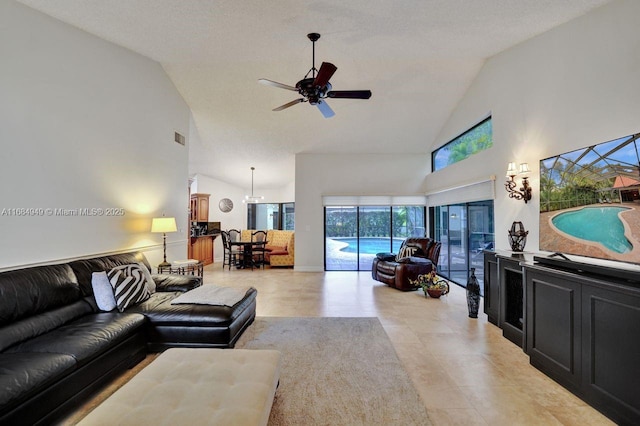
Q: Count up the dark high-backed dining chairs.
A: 3